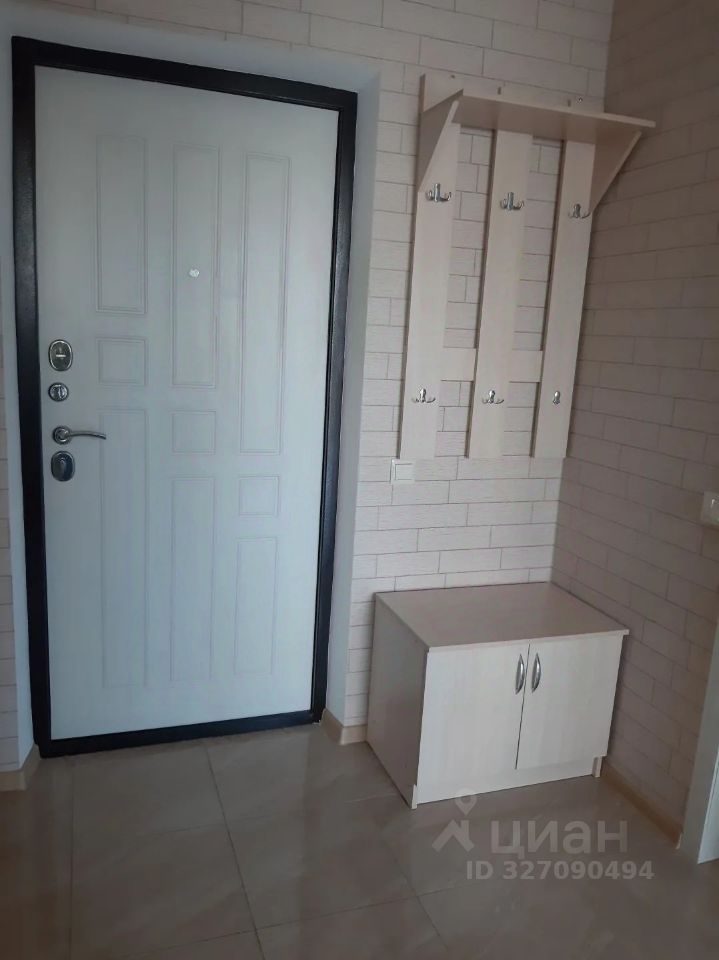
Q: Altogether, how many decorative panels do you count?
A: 9